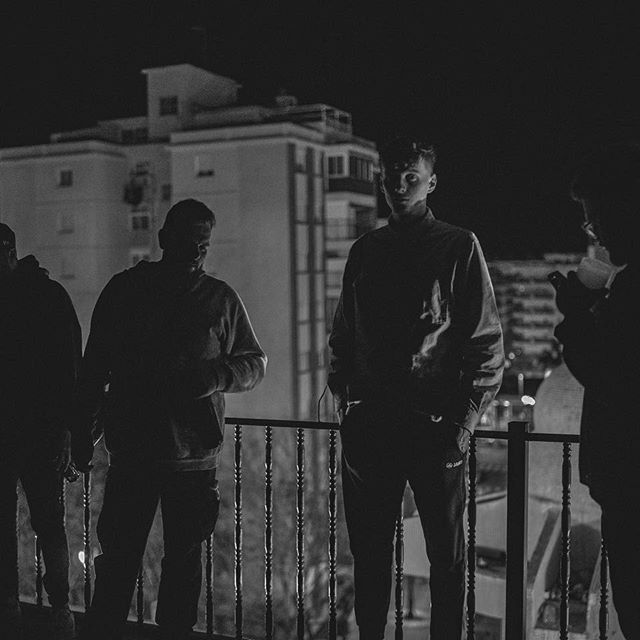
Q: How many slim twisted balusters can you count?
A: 12